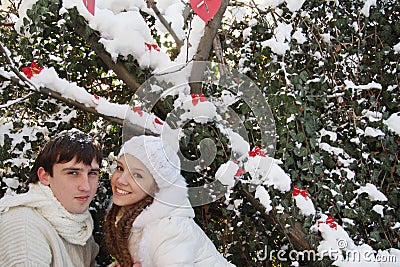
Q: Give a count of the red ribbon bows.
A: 10